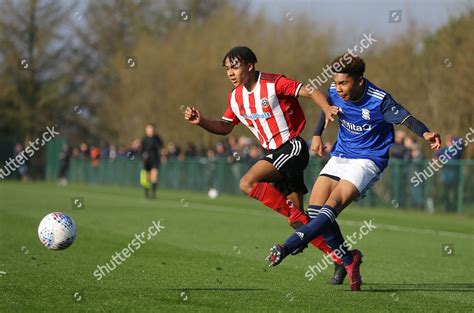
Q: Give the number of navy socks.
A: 2